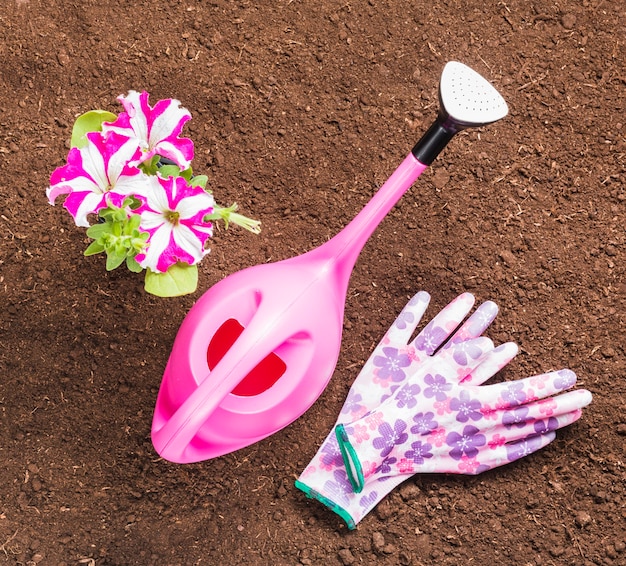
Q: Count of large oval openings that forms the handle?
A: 1